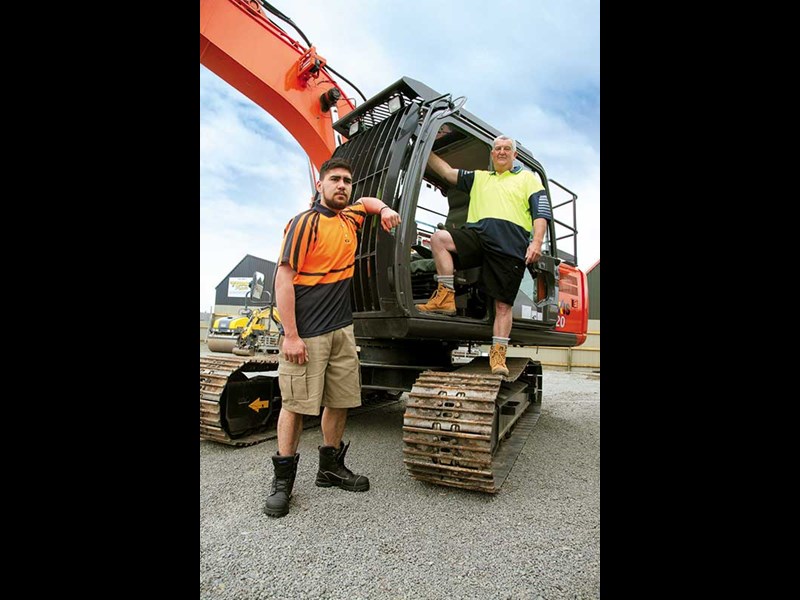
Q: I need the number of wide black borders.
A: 2